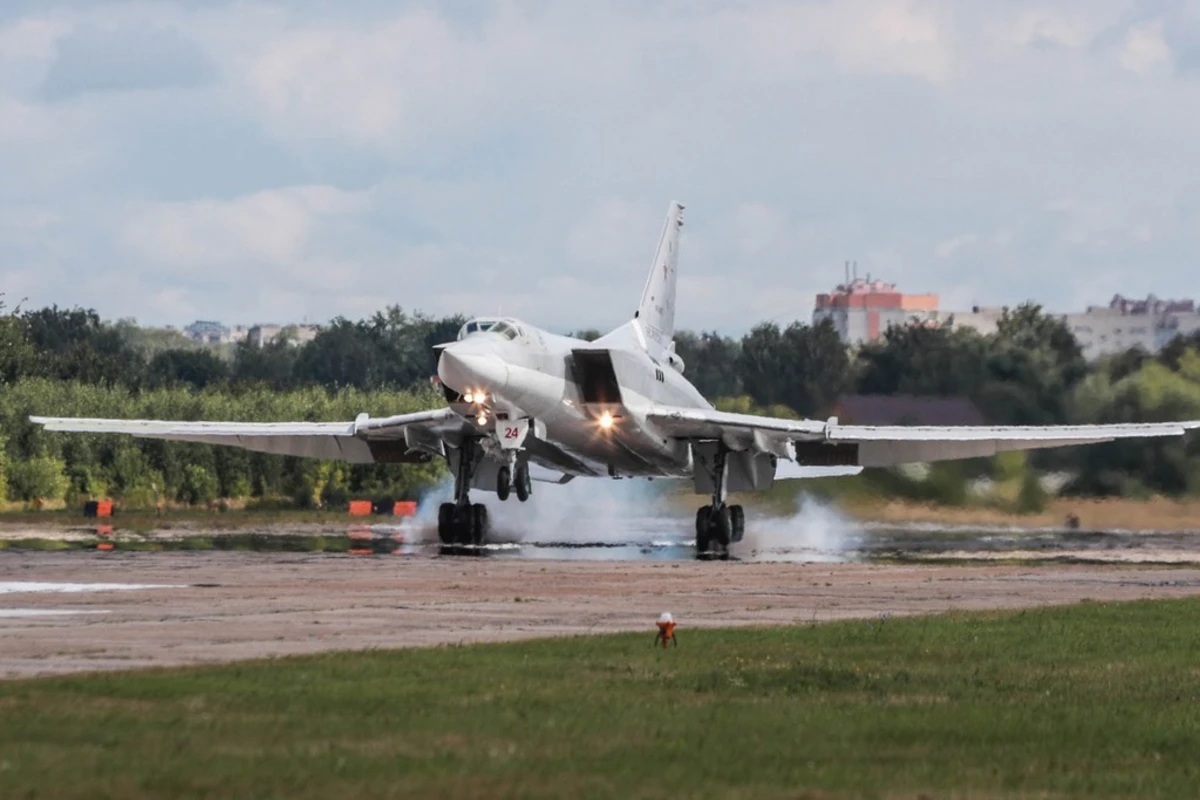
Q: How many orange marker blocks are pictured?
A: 3